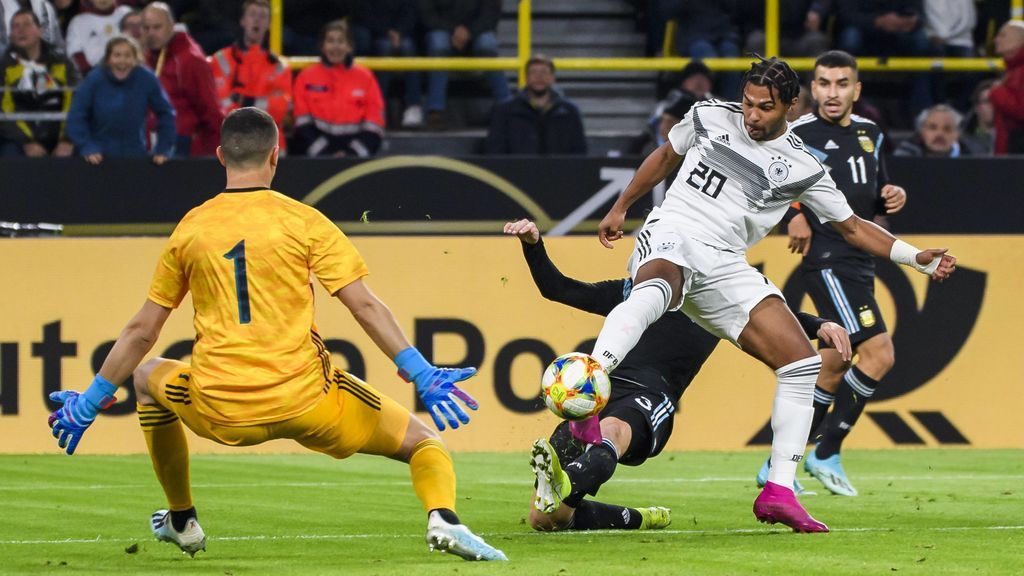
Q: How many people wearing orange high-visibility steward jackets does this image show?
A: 2